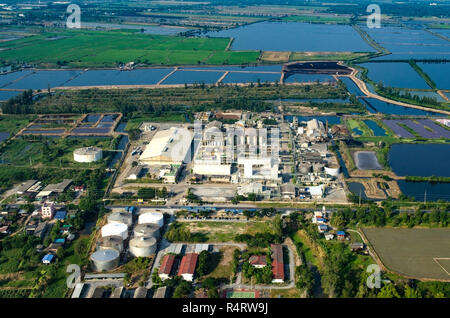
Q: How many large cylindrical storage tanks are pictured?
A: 8